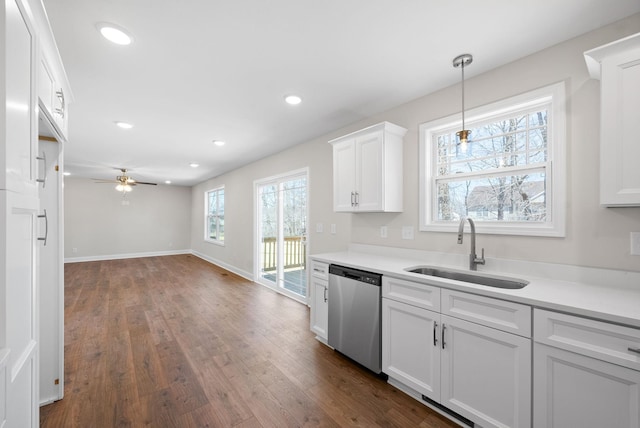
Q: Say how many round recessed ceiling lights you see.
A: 7